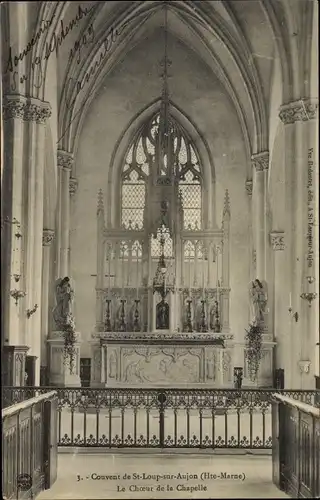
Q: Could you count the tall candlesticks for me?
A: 6